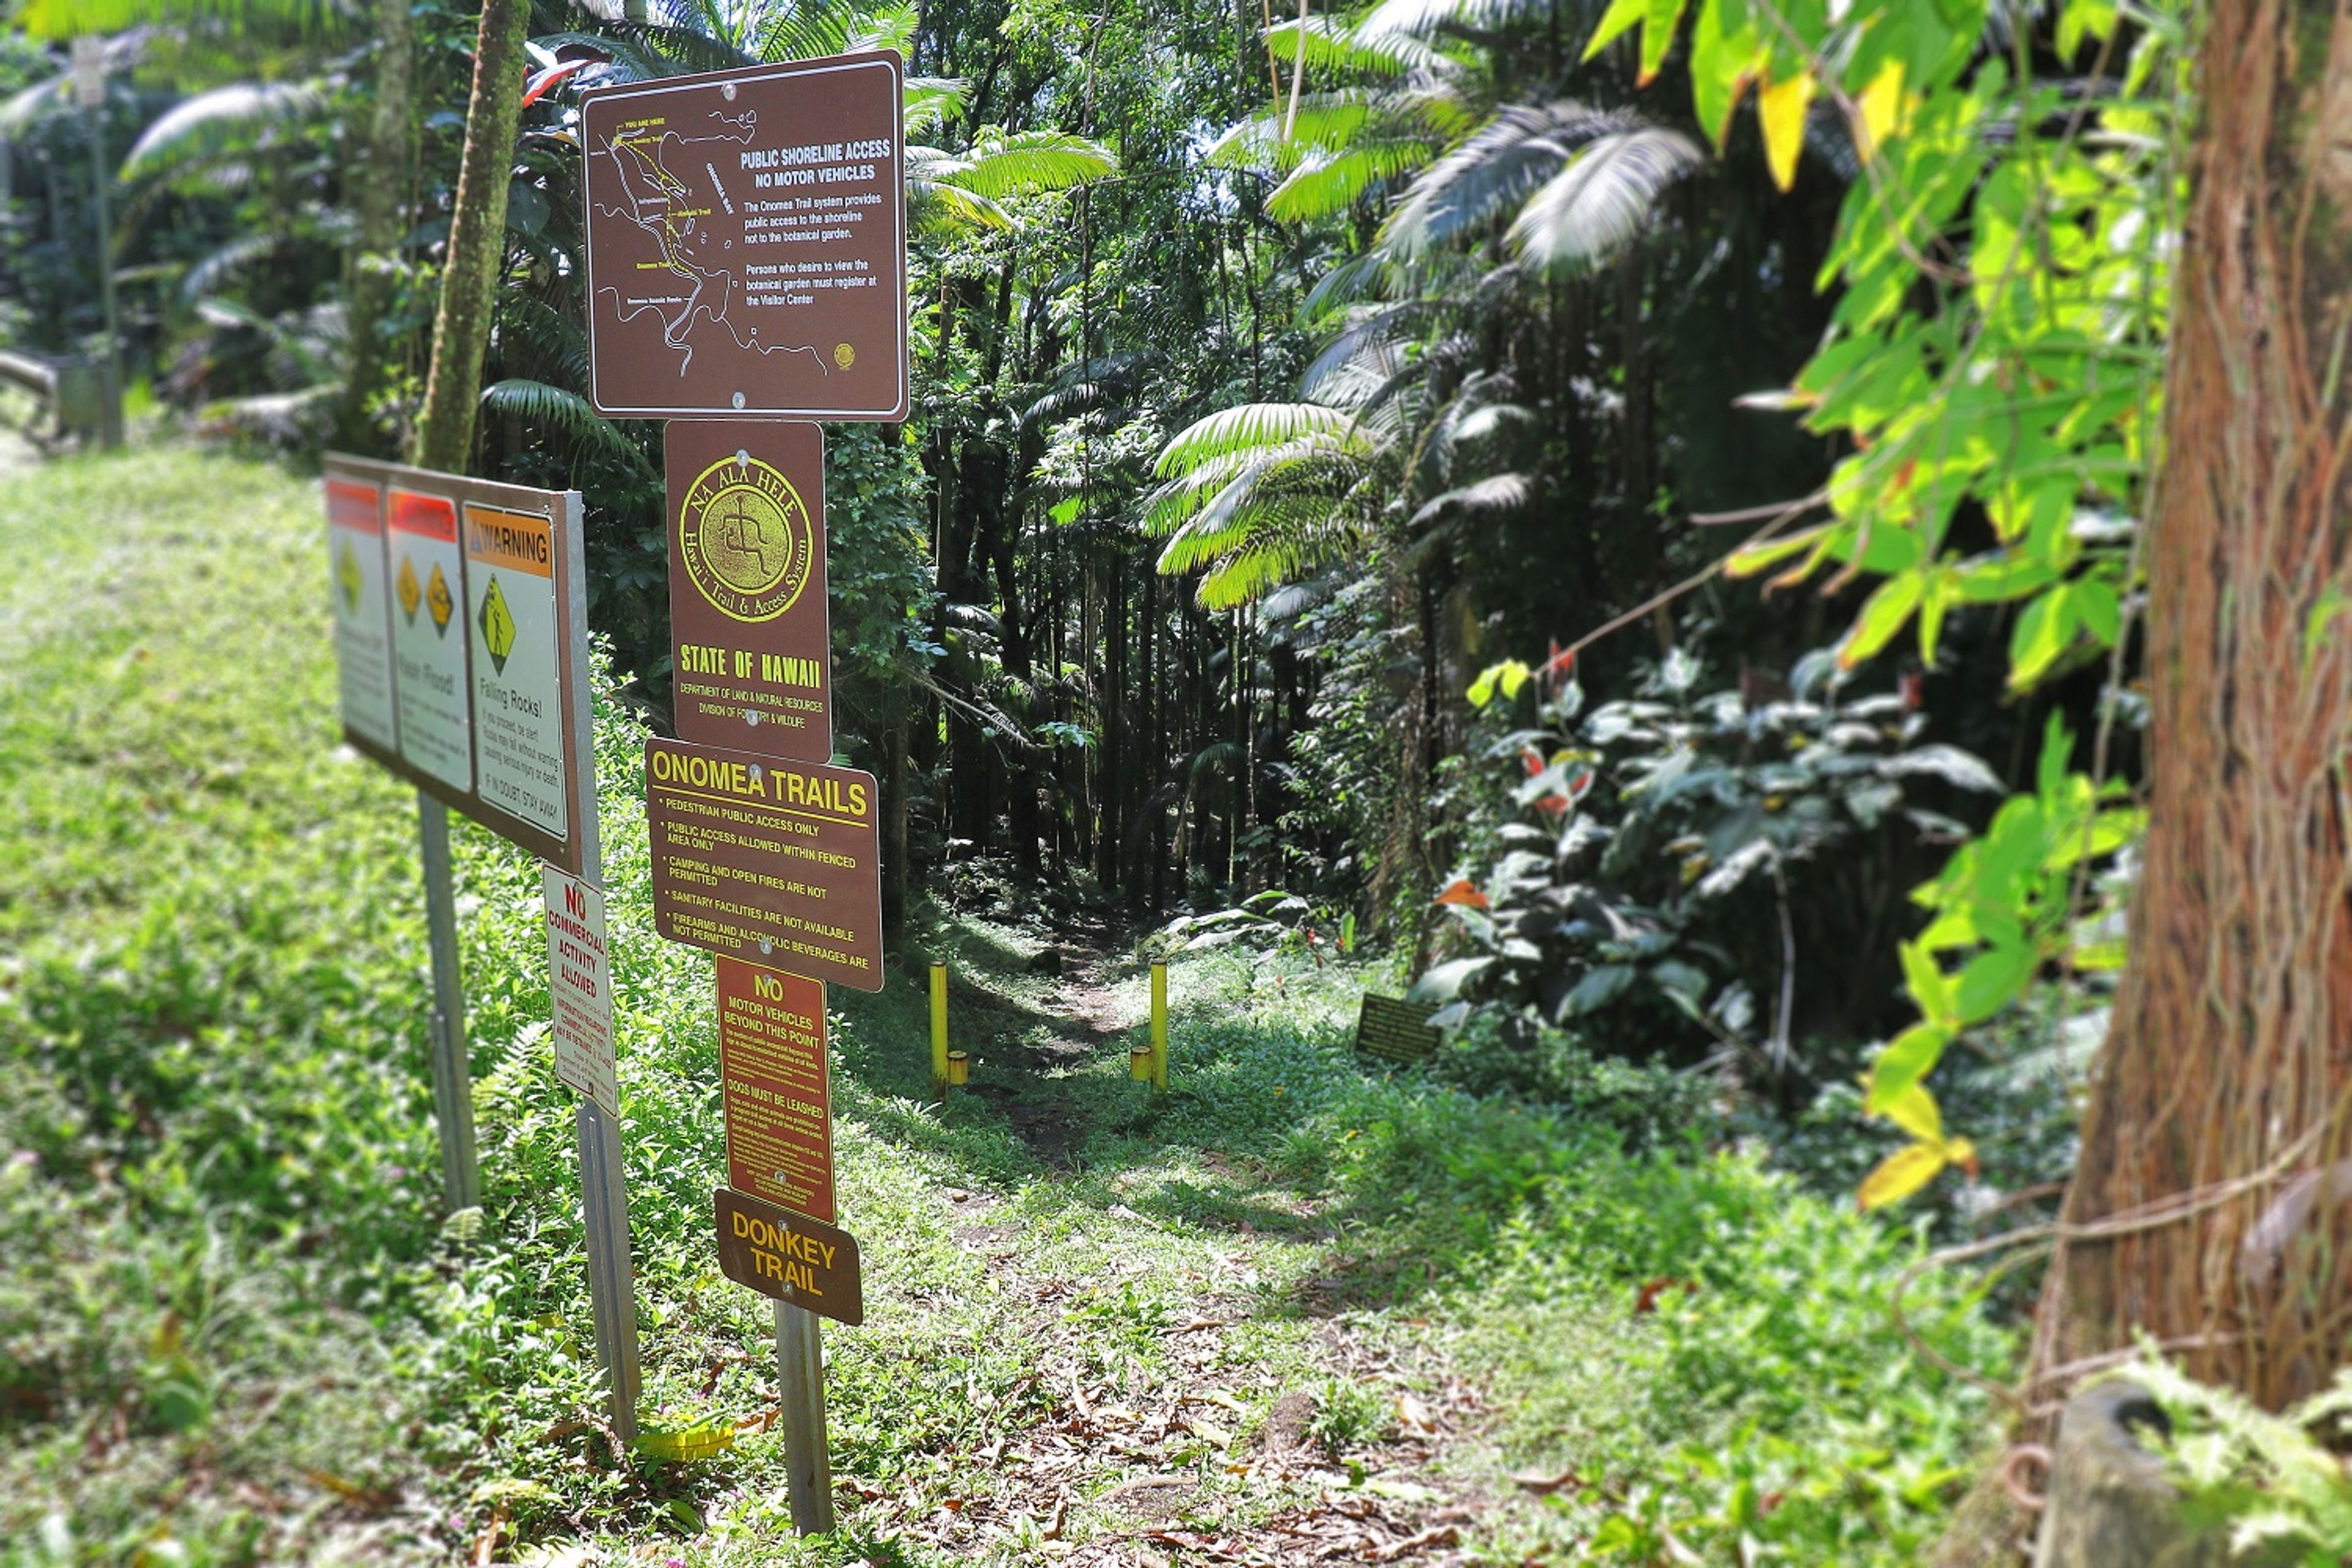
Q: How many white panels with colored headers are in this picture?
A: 3